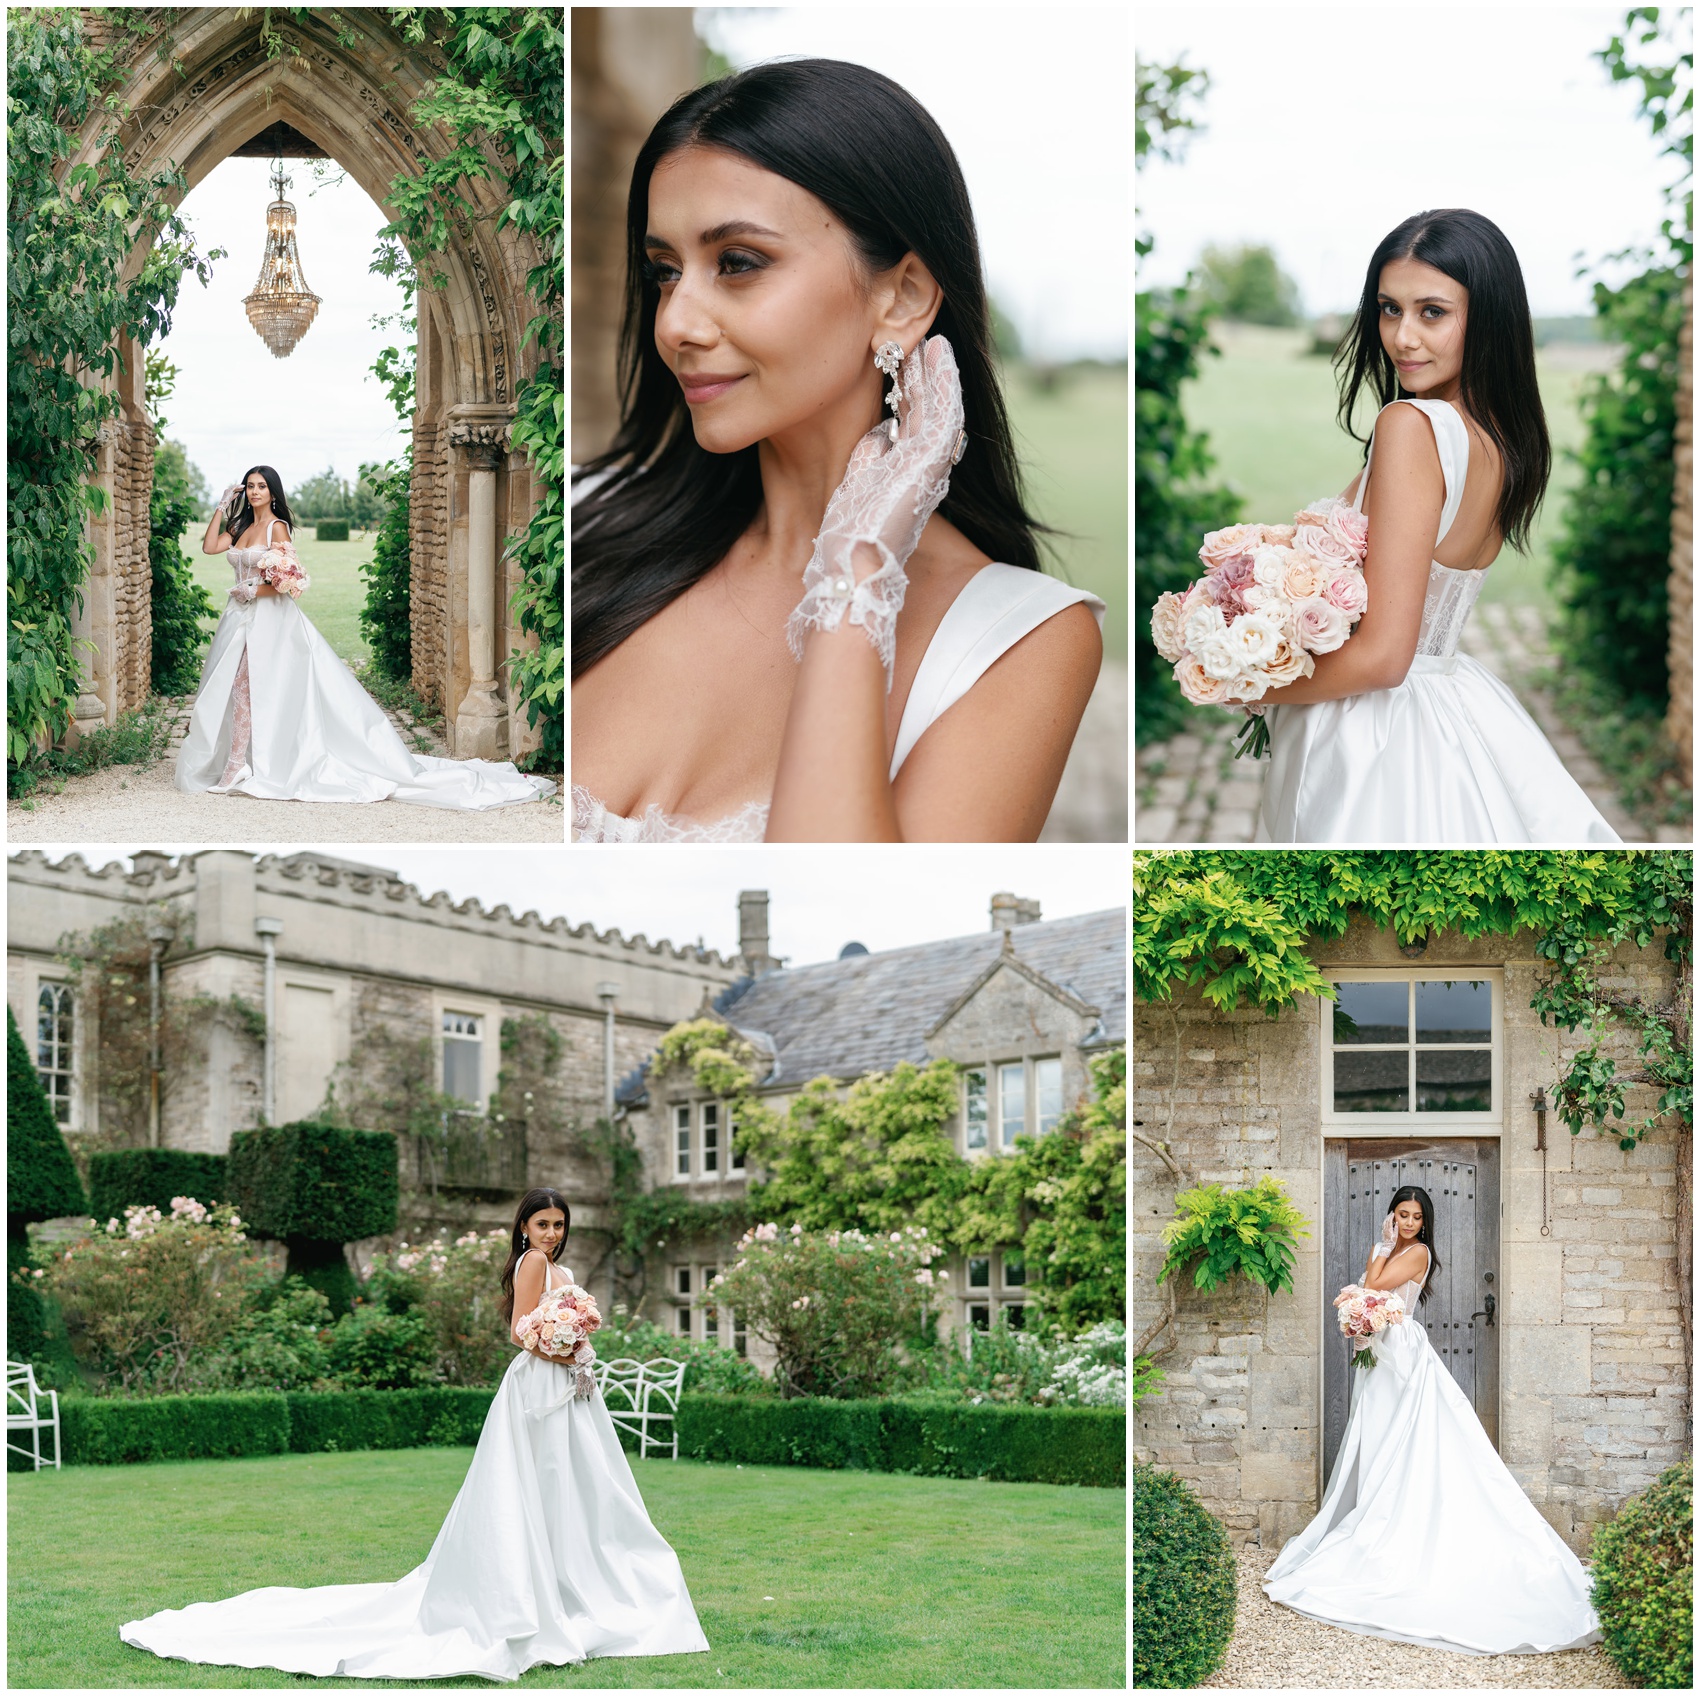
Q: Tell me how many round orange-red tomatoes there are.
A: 0